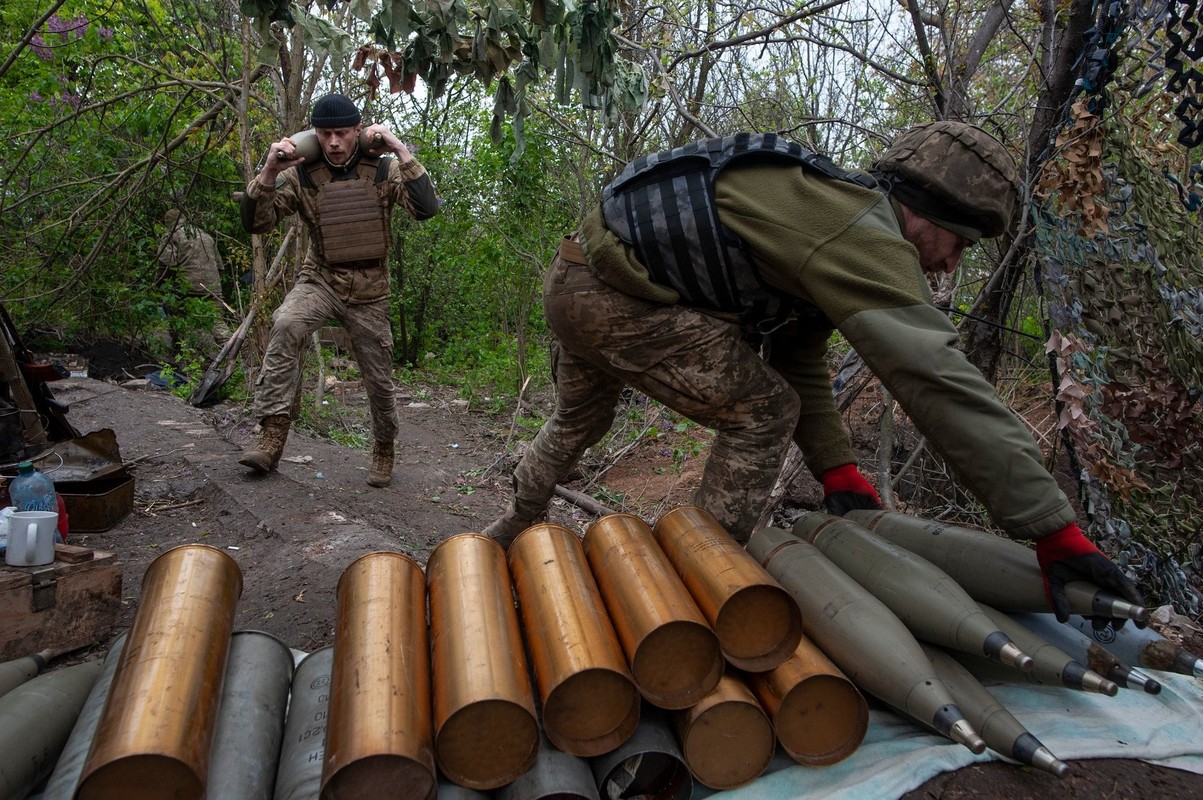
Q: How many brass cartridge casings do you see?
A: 8